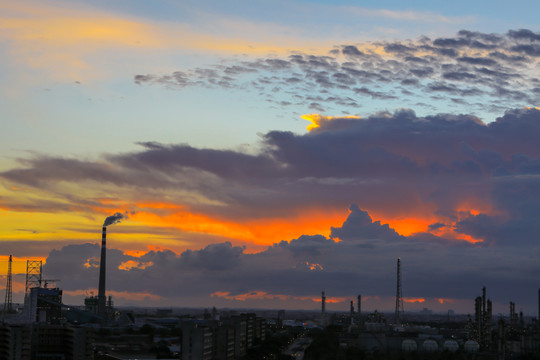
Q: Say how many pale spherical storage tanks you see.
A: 4